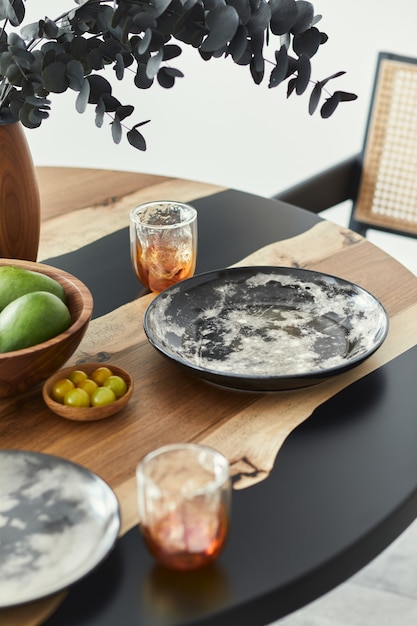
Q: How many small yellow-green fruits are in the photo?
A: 7